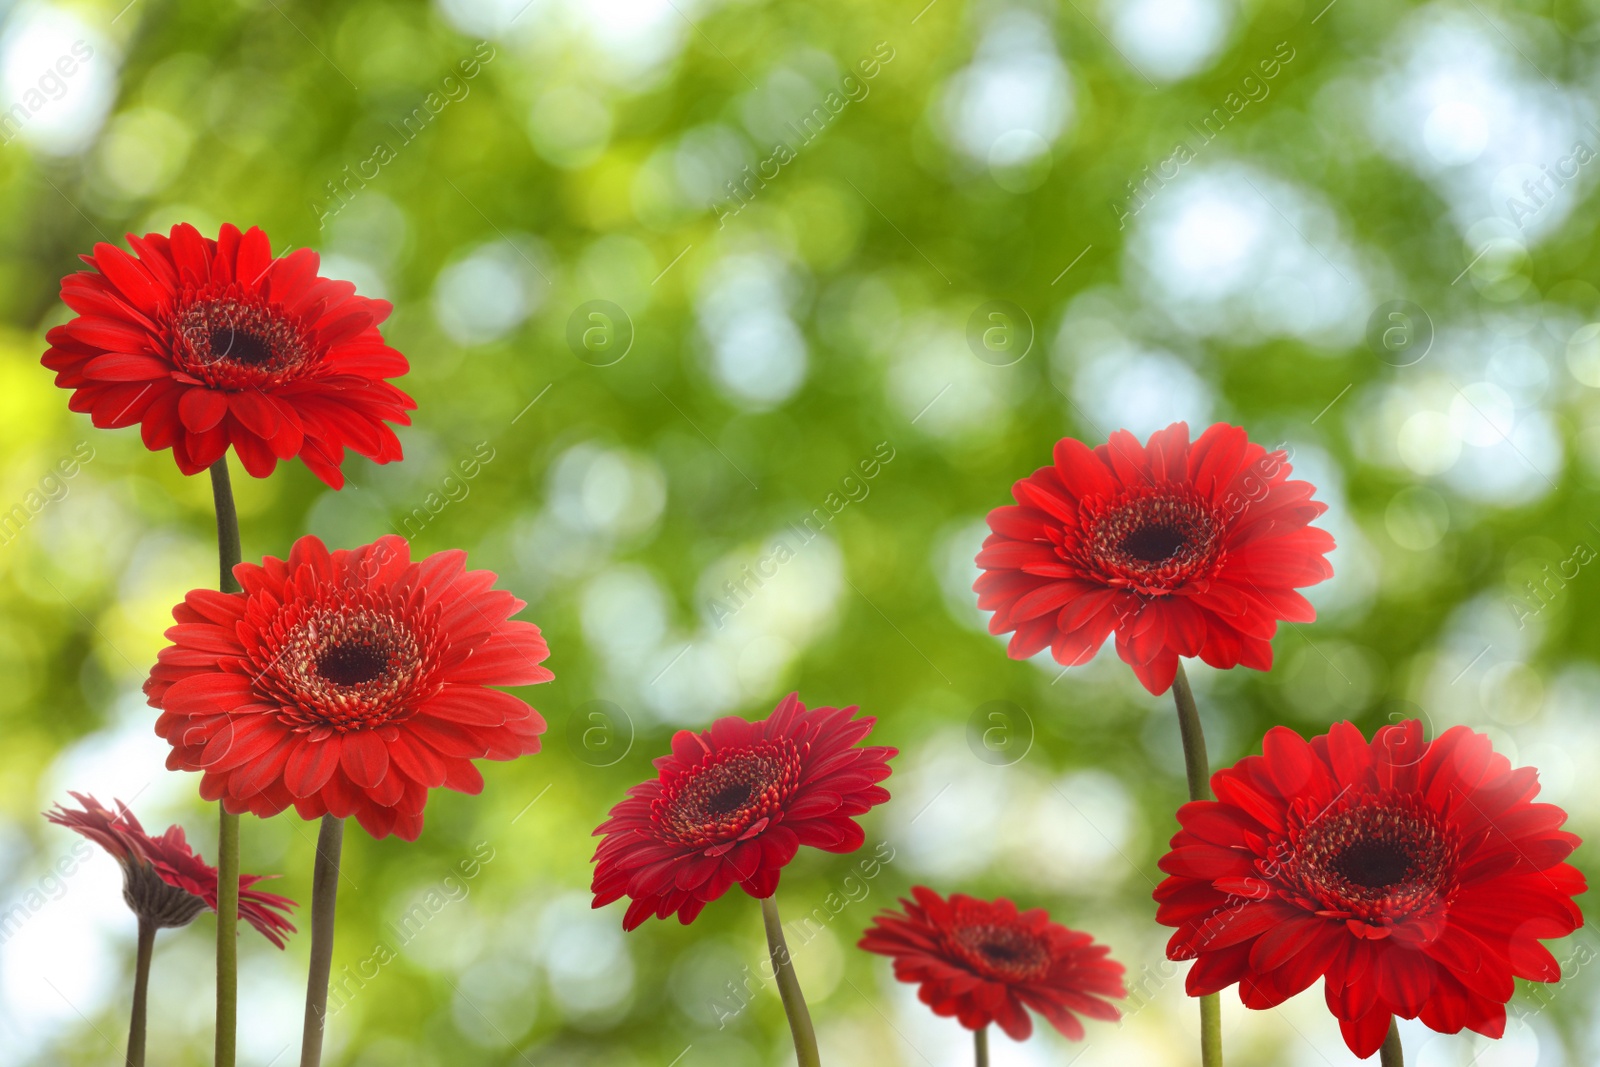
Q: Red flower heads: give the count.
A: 7